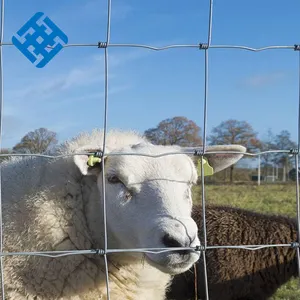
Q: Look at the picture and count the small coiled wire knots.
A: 9